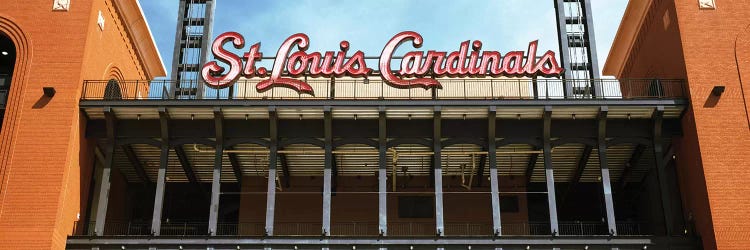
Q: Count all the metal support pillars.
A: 11